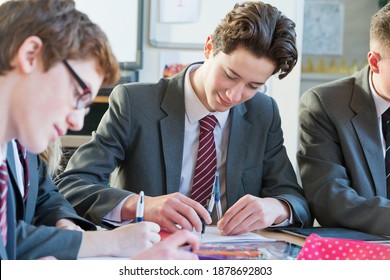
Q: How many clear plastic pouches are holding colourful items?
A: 1